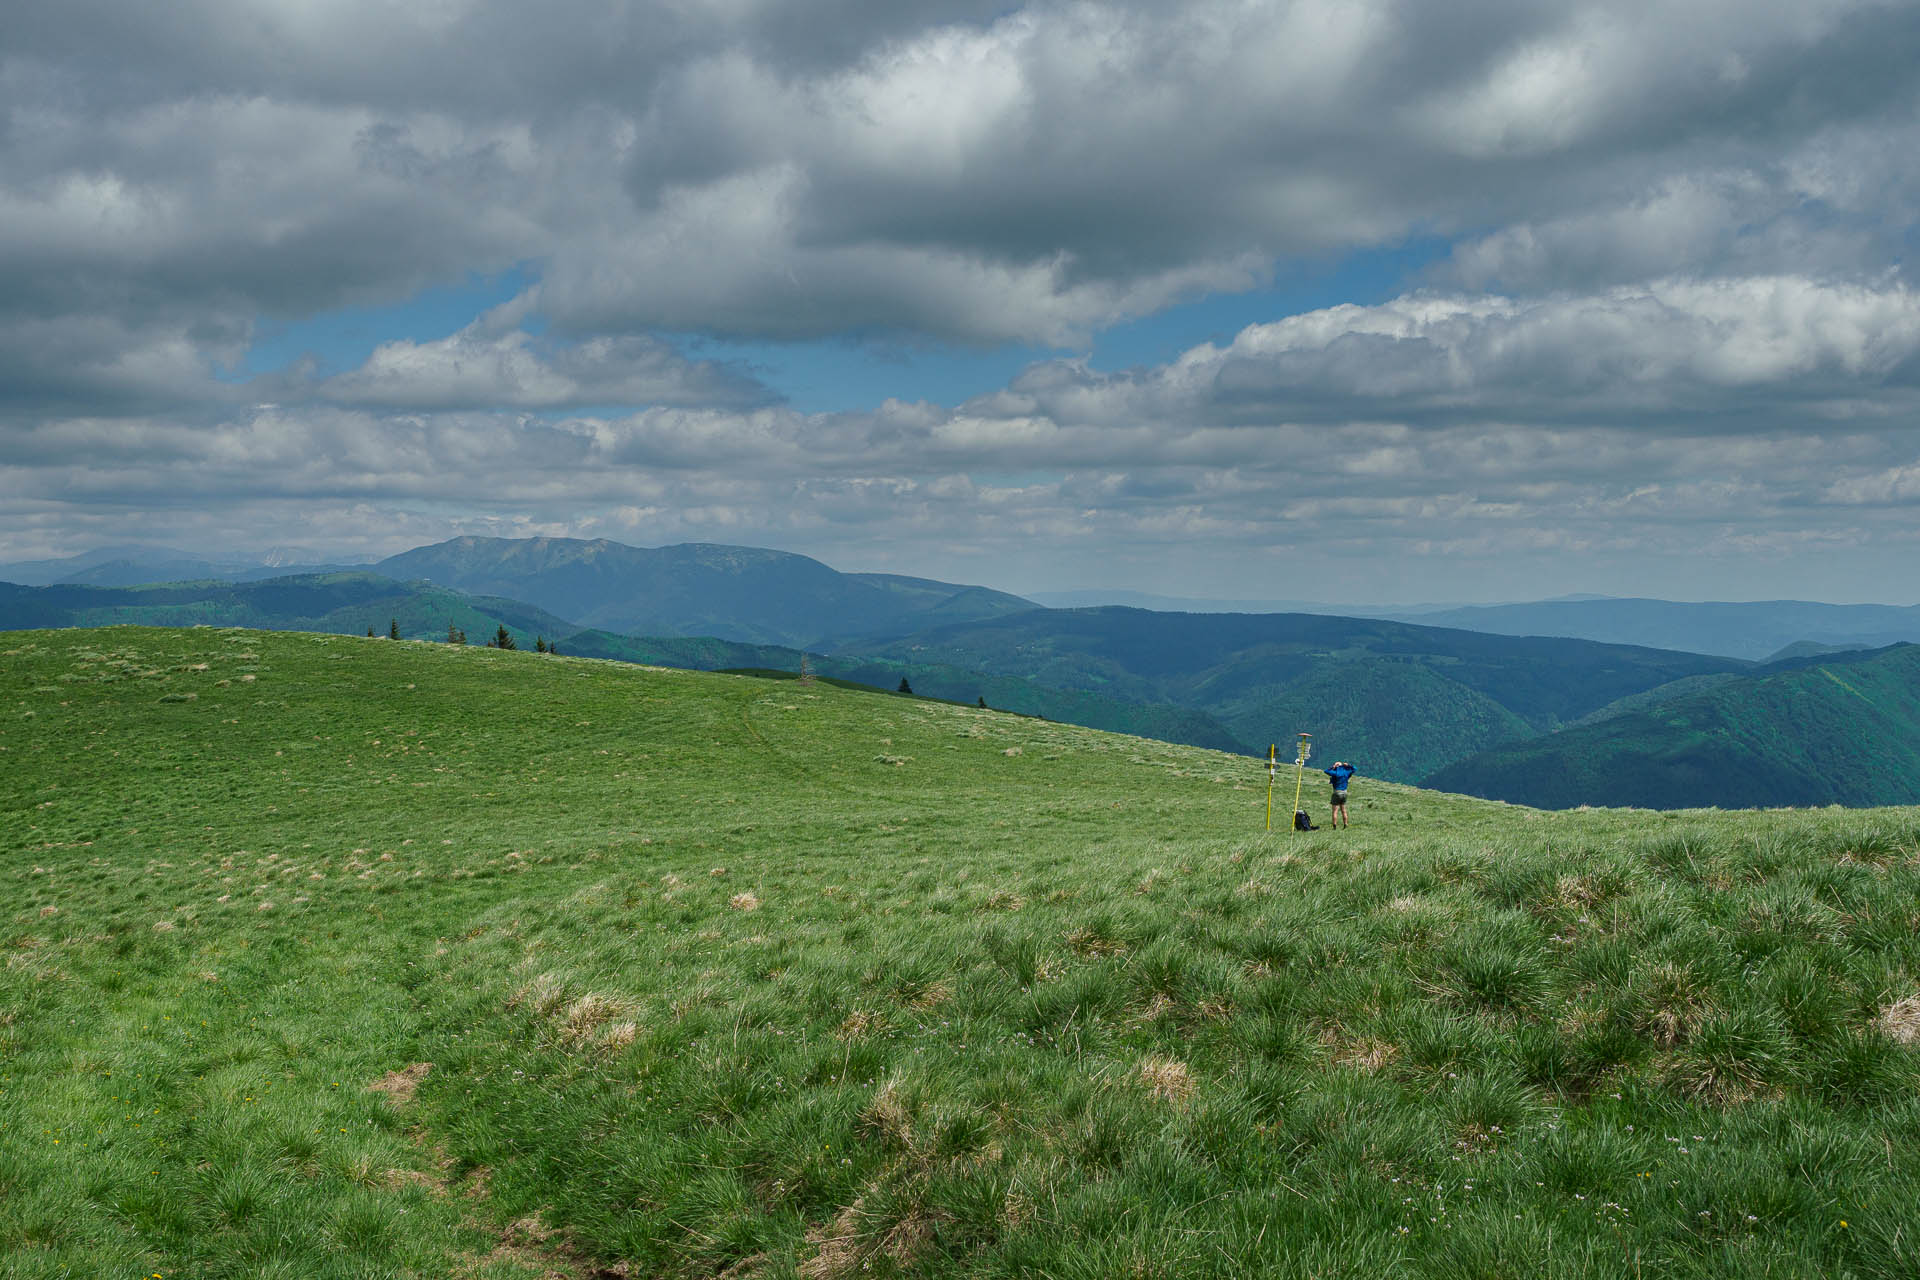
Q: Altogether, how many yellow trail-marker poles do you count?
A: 2